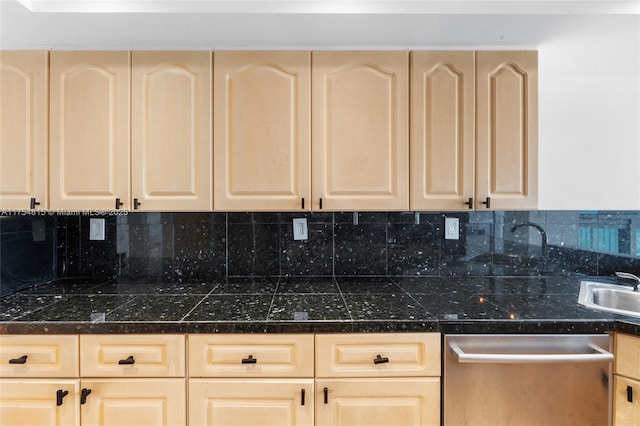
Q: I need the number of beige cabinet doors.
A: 12